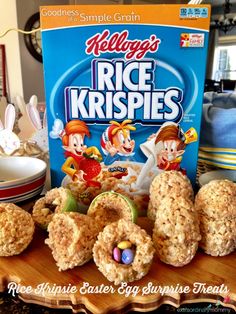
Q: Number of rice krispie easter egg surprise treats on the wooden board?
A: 8